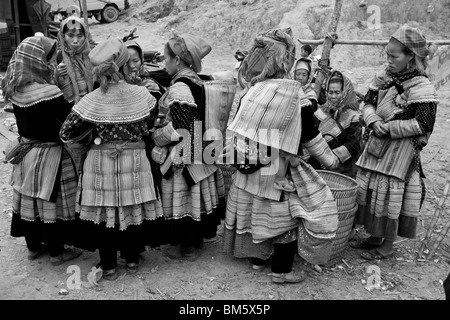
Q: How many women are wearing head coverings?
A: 9